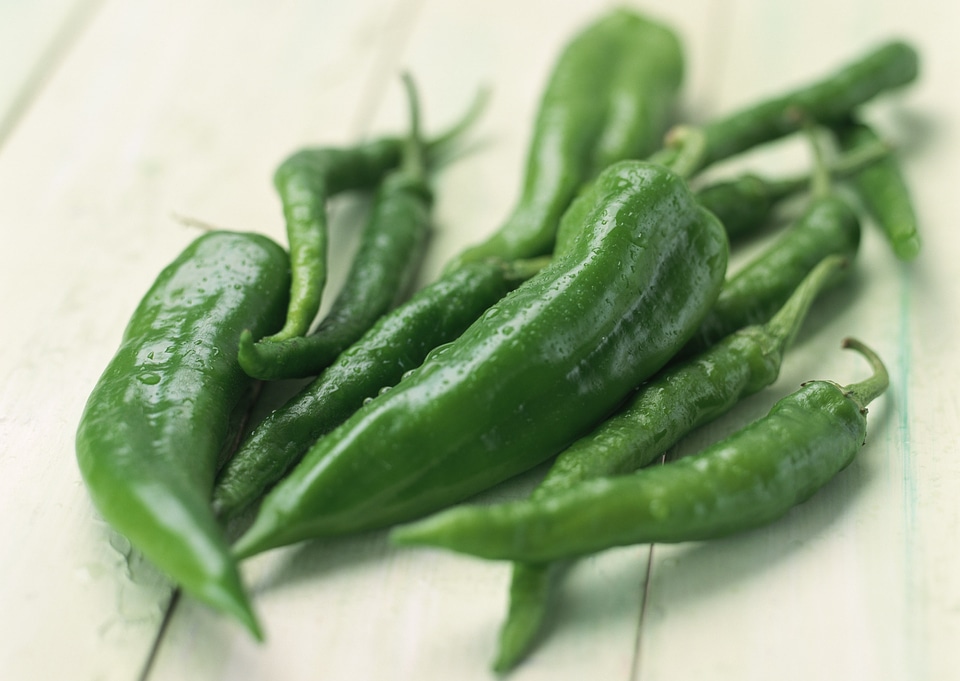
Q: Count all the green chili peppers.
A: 12